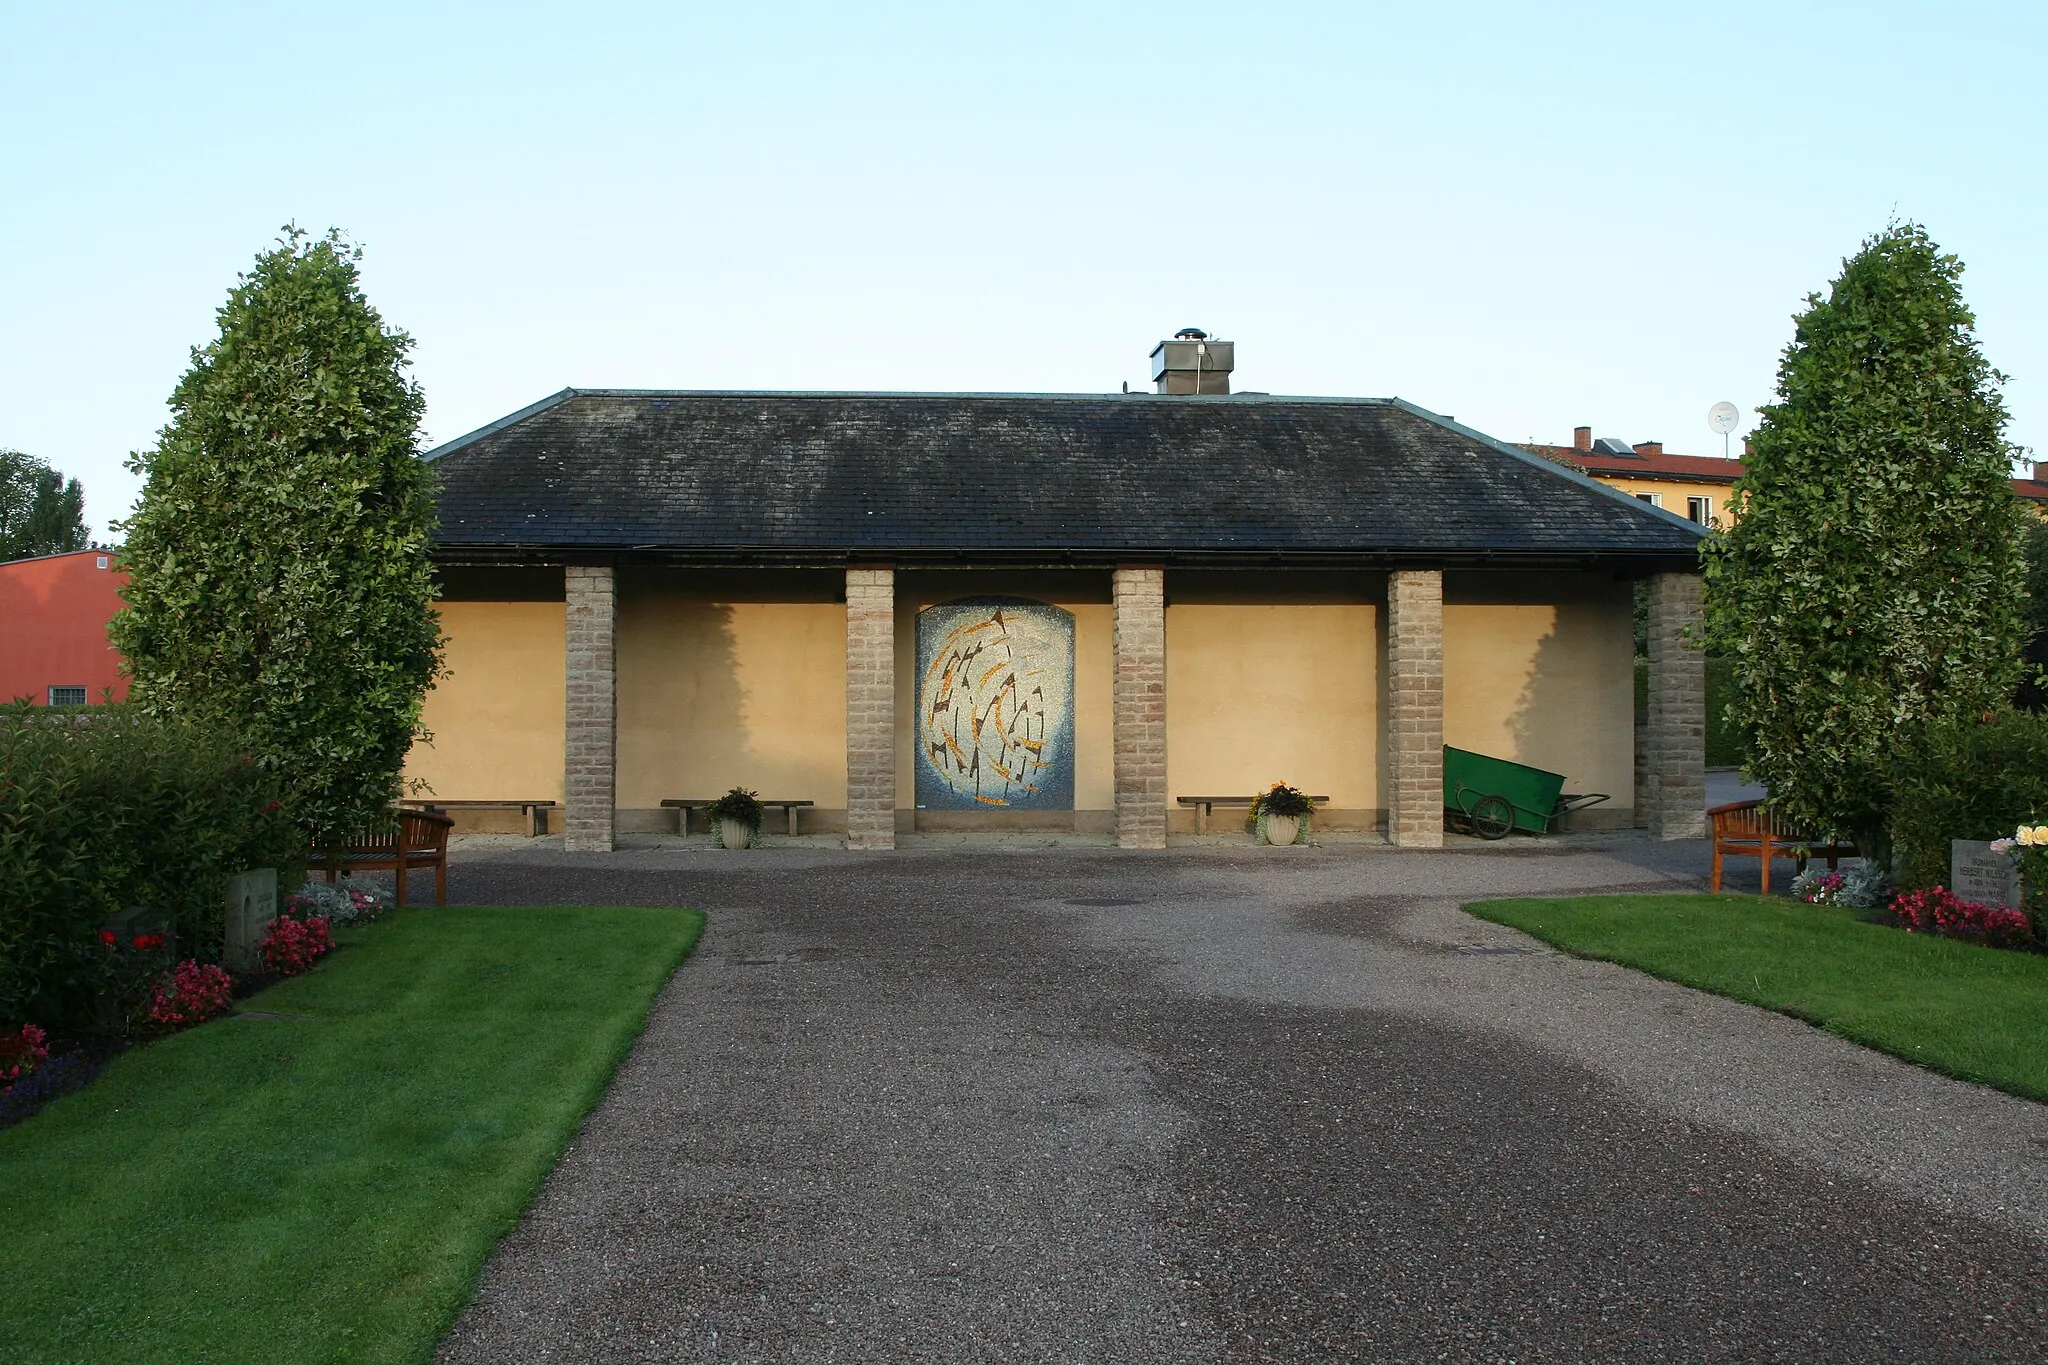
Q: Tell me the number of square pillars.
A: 5